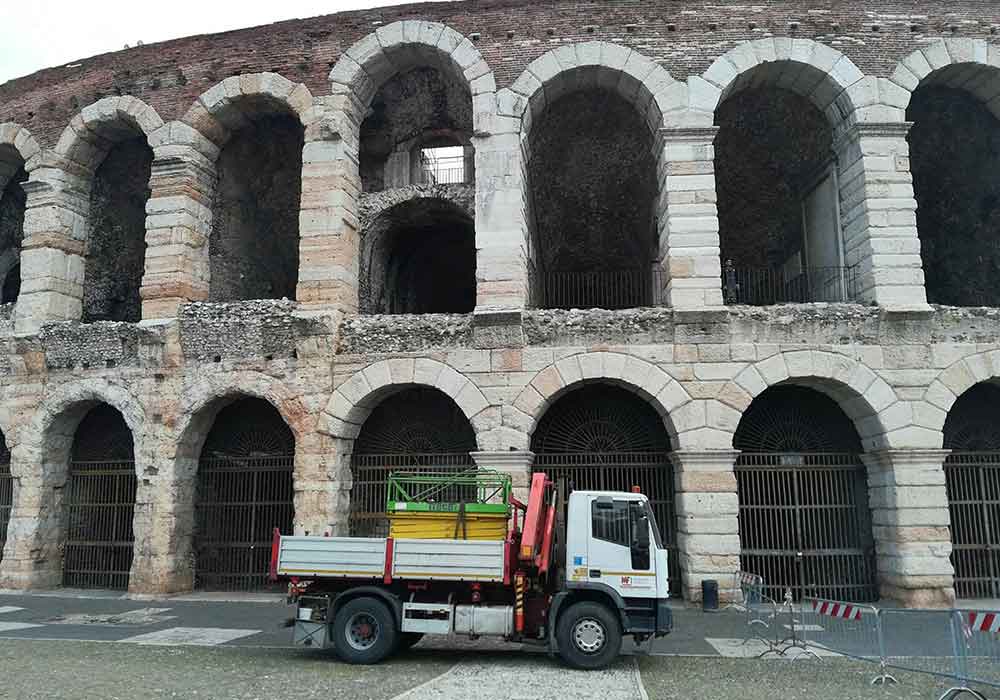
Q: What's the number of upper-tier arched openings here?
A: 7